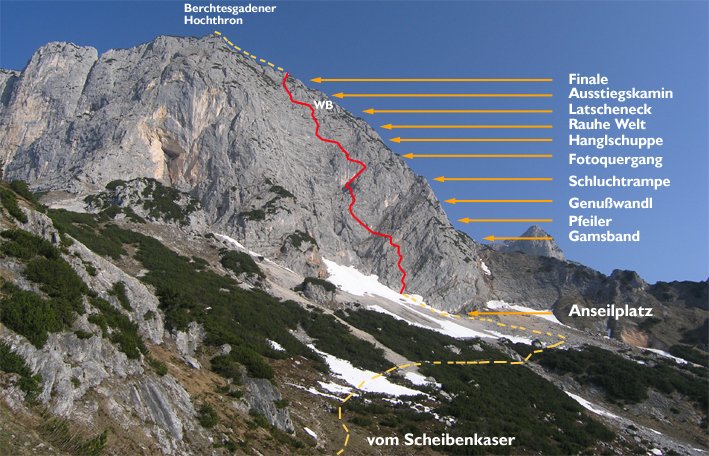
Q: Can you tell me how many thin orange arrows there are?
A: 11